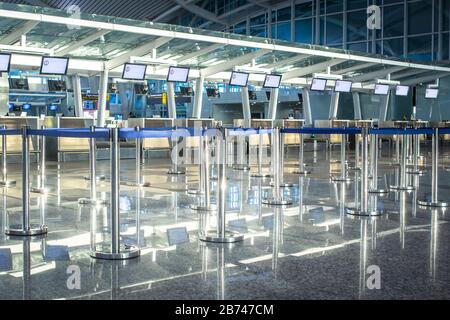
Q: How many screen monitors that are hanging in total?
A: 11